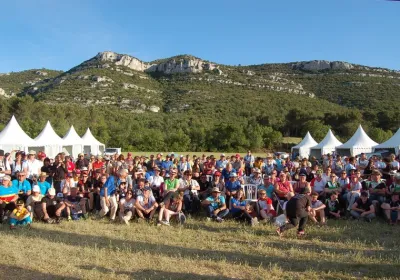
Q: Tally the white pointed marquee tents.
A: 8